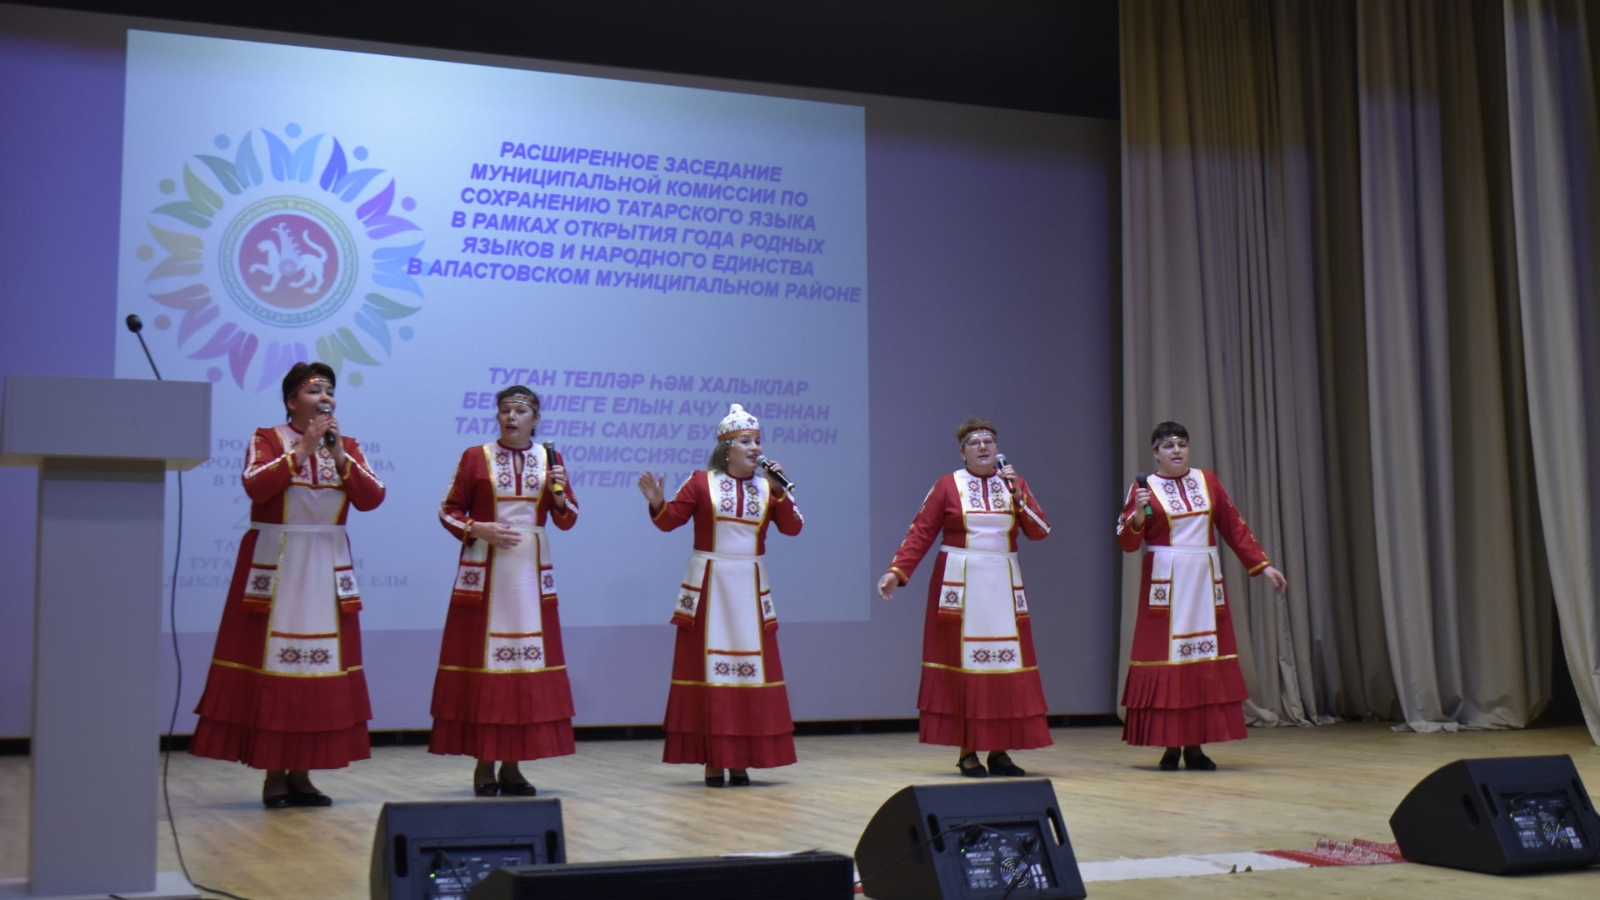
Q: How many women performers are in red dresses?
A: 5